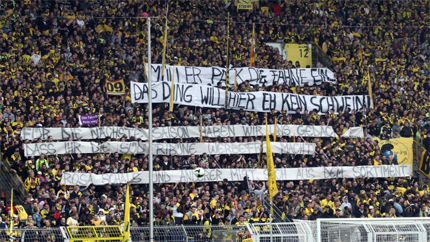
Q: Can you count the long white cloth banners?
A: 5